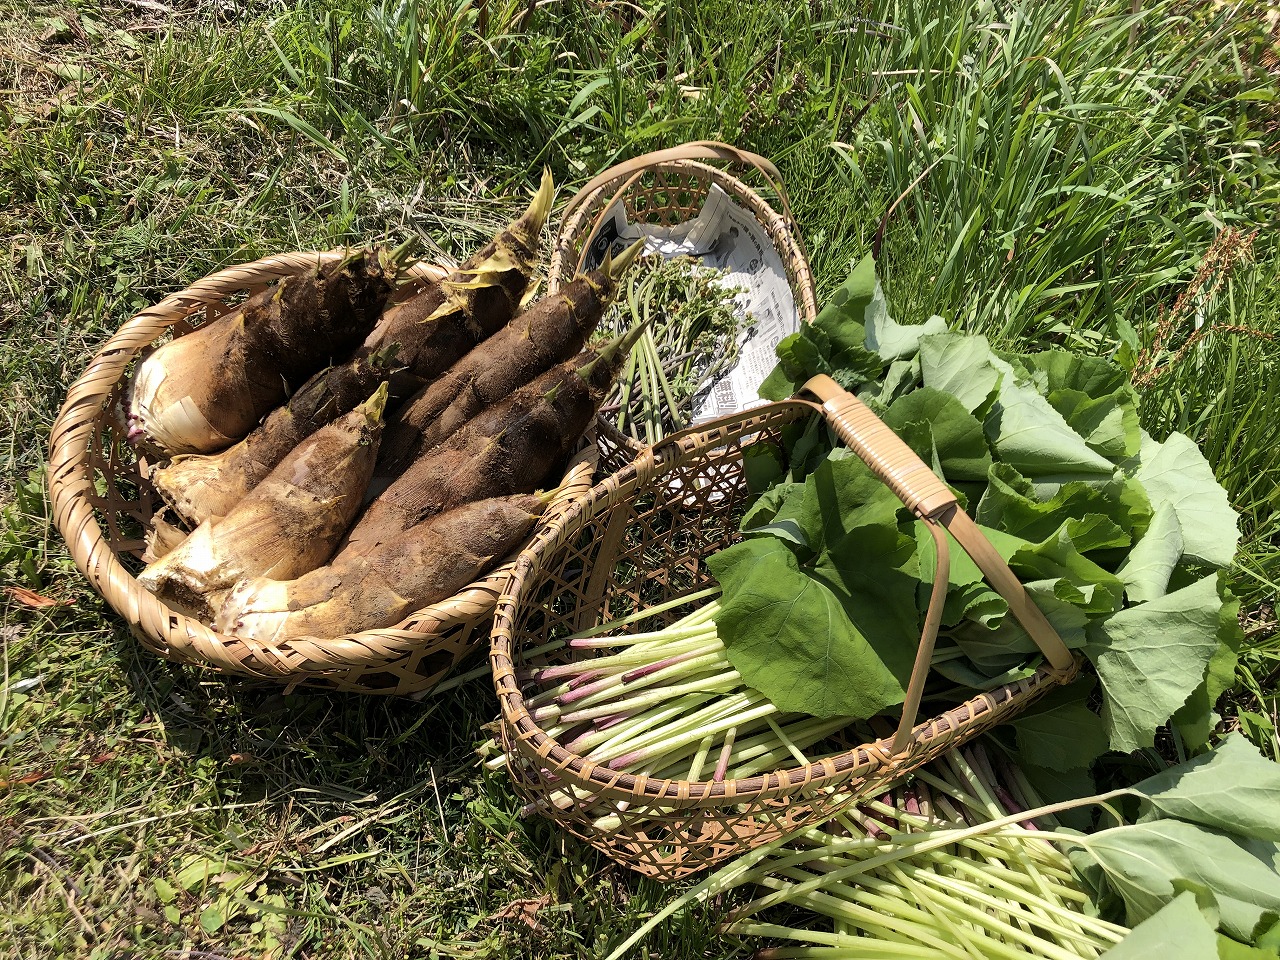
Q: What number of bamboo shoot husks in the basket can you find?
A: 7